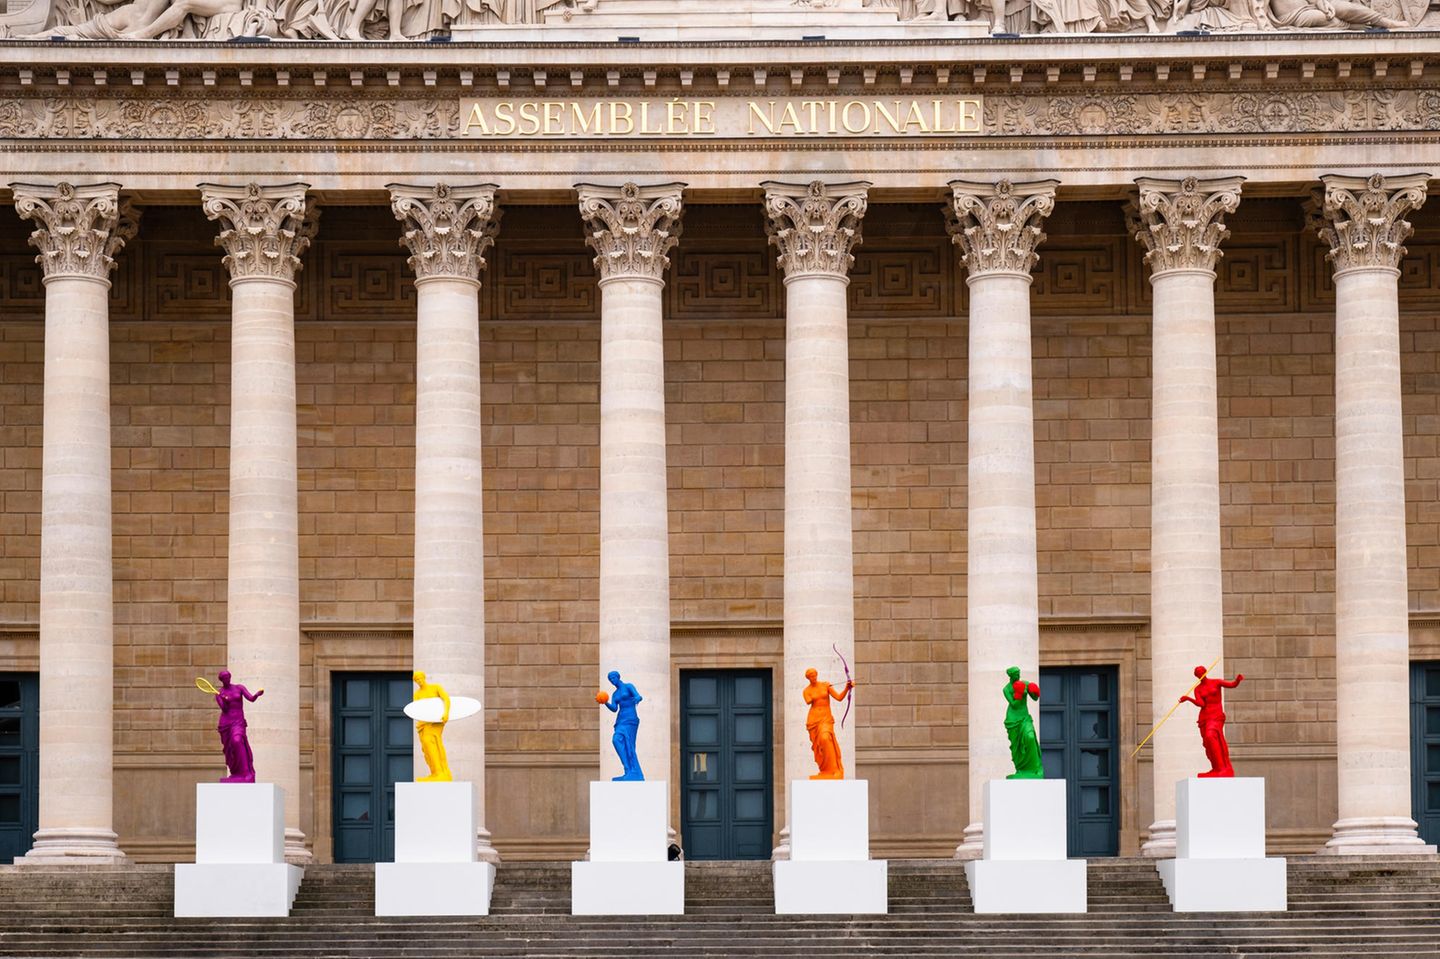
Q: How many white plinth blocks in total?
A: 12